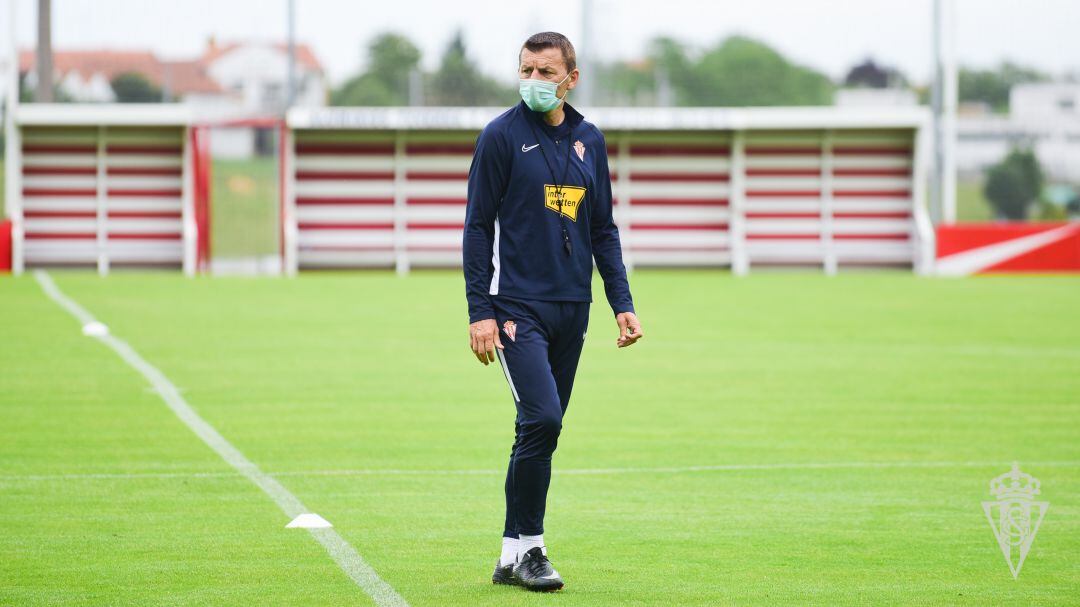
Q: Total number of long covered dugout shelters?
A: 2